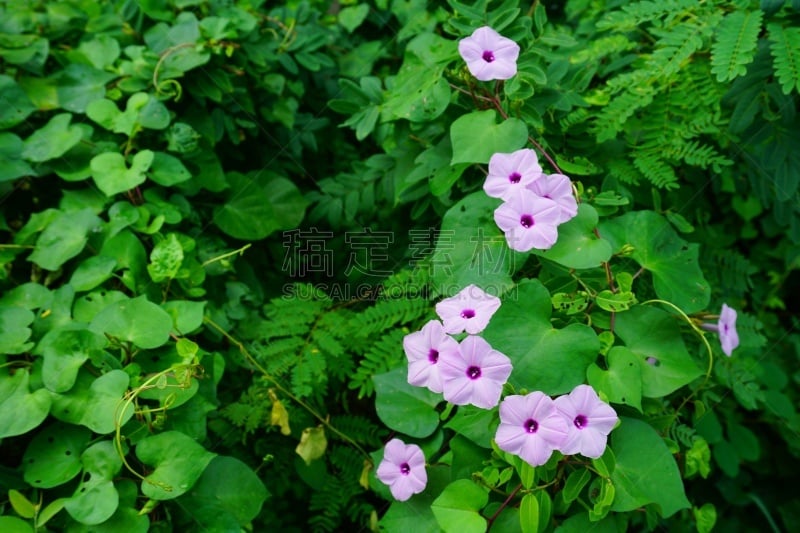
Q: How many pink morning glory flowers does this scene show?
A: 11